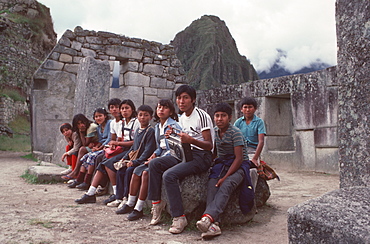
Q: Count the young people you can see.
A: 10